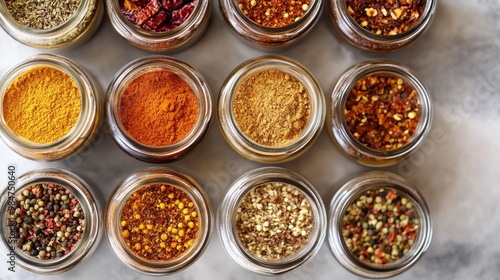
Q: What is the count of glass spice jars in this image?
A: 12